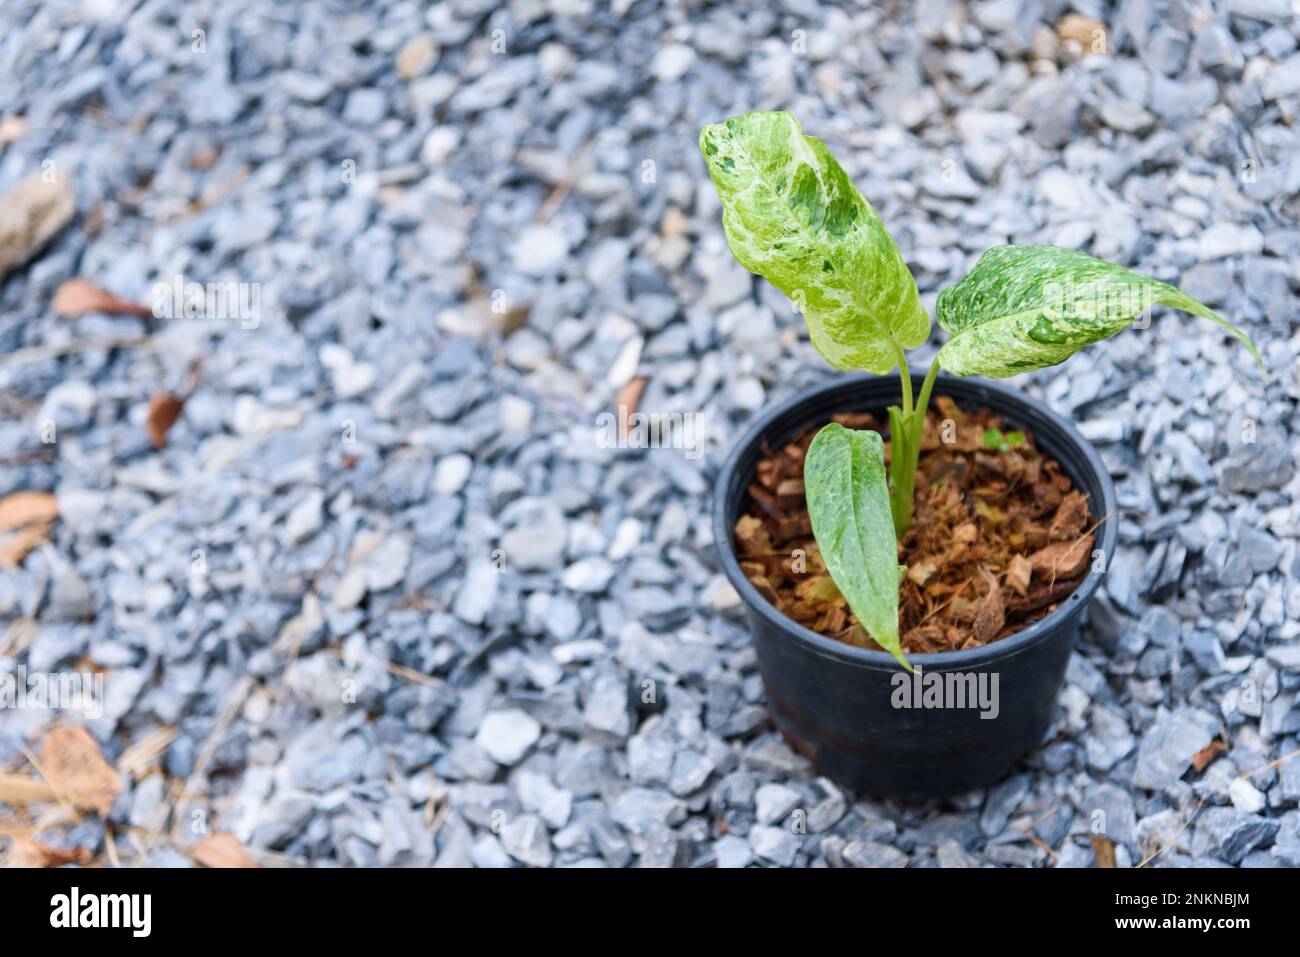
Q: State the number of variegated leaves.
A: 3